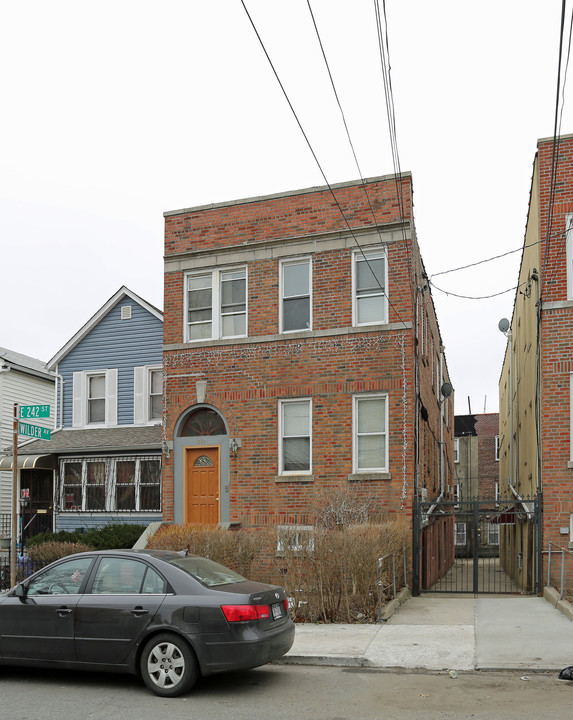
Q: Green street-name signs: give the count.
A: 2